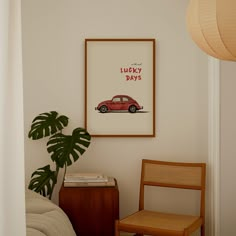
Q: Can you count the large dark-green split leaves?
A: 3